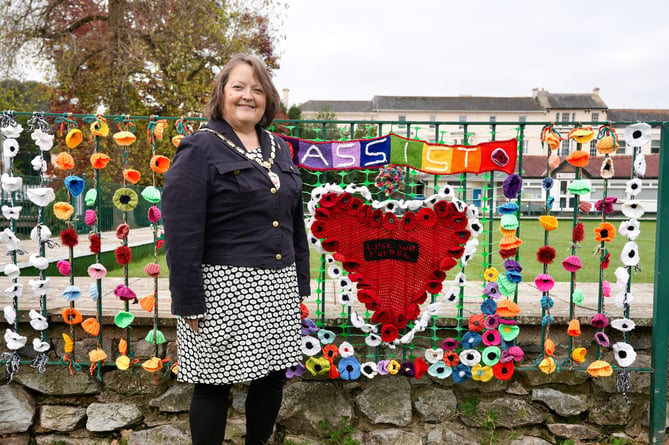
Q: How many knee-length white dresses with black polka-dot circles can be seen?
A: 1